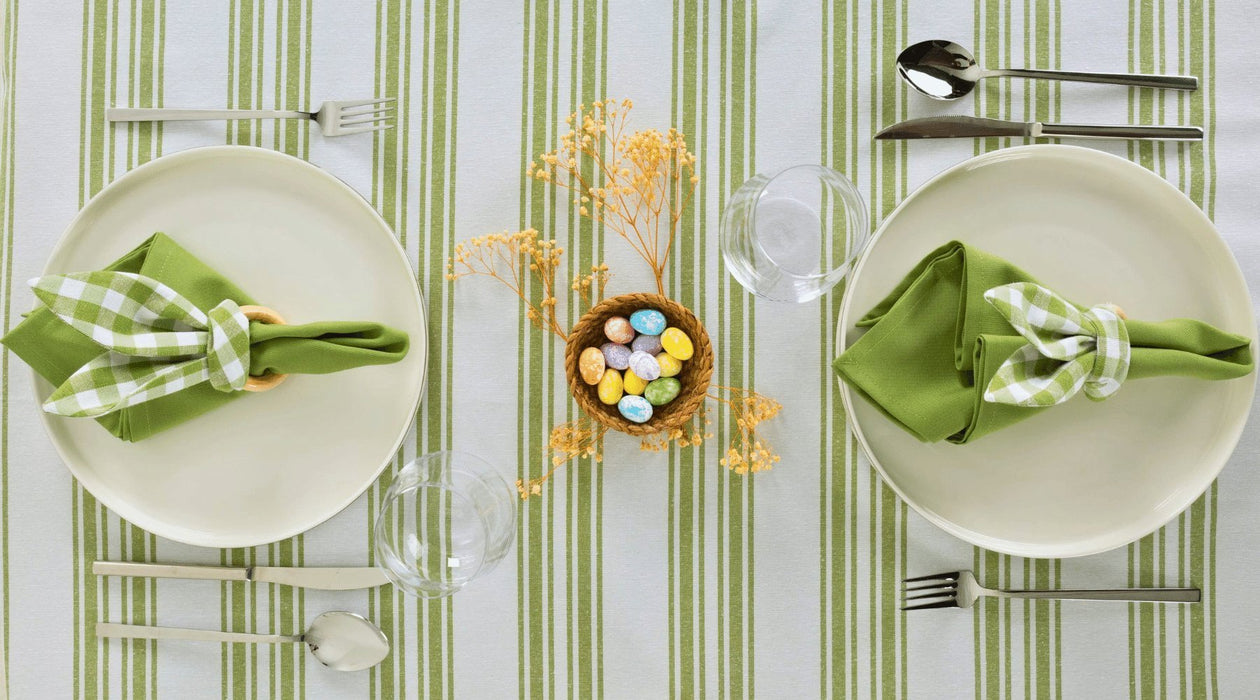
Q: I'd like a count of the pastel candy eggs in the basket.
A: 12